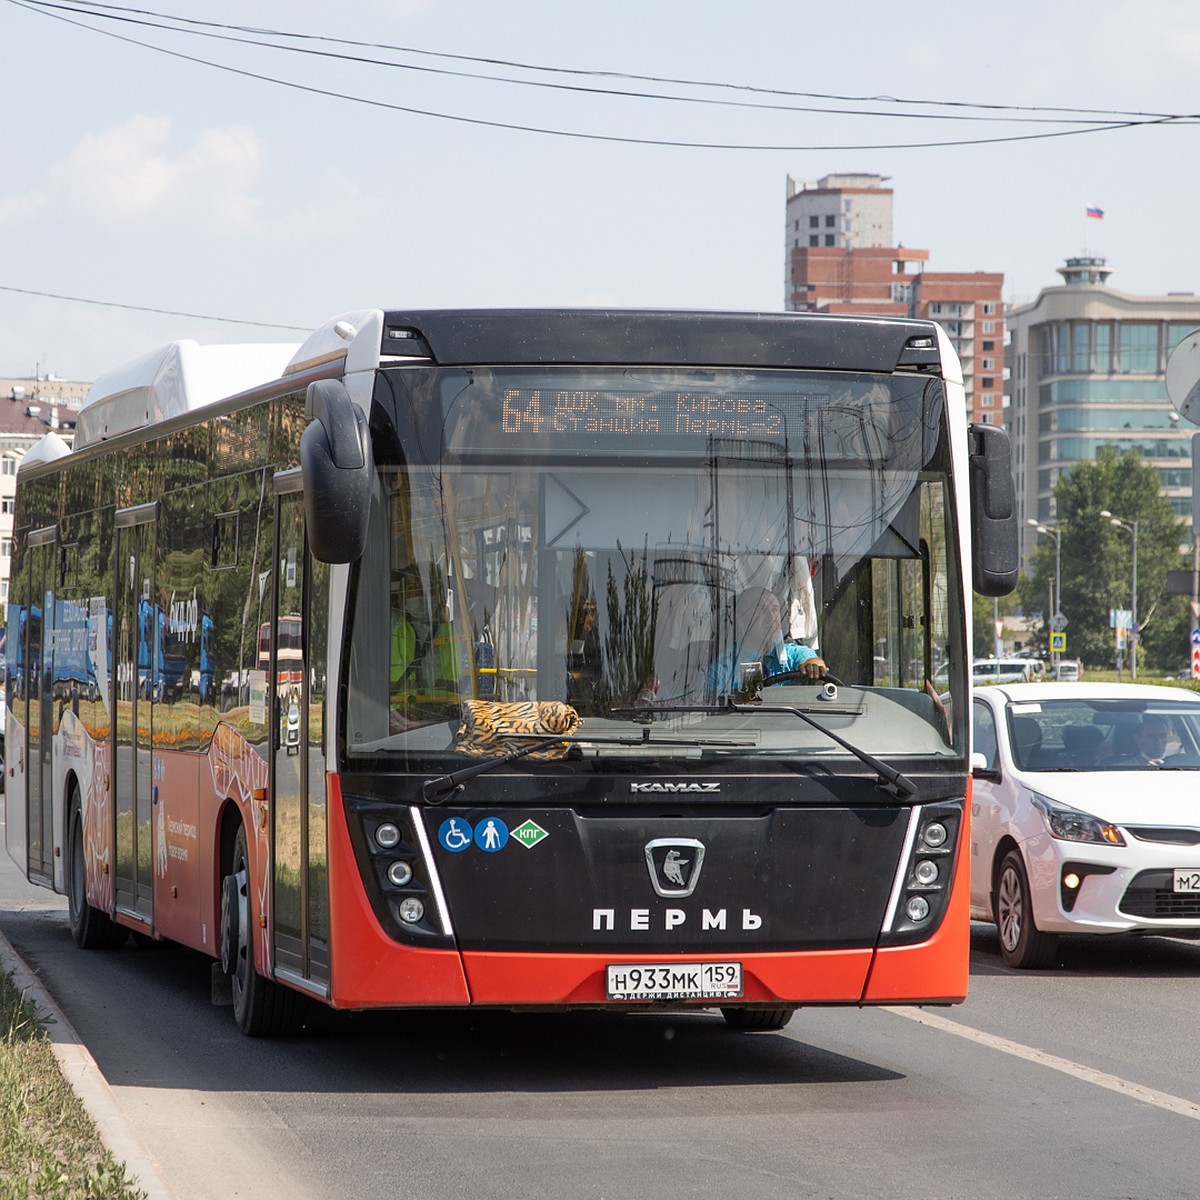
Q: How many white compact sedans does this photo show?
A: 1